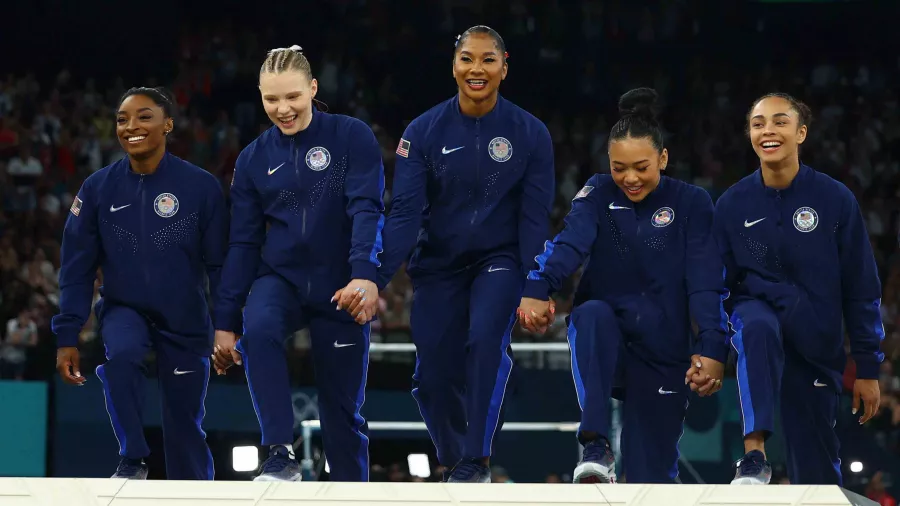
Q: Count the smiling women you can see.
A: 5